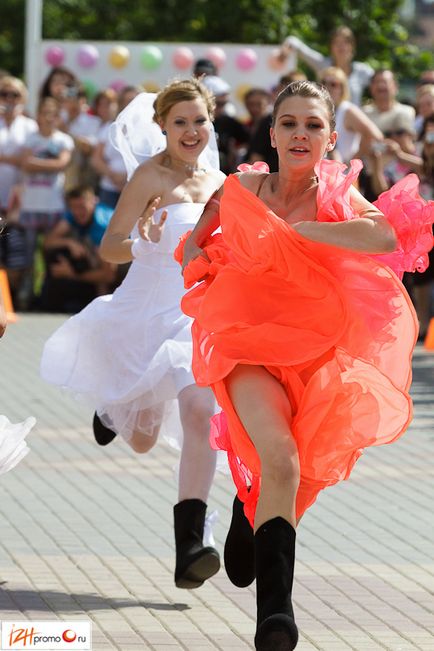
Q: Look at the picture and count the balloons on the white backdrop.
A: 12